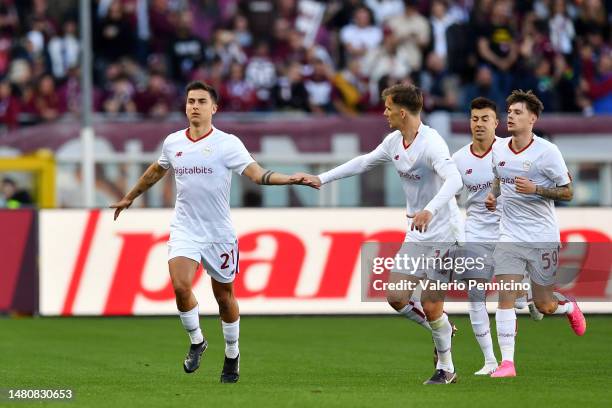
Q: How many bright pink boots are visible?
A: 2